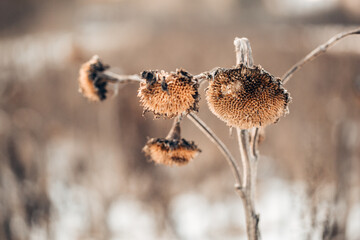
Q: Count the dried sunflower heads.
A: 4